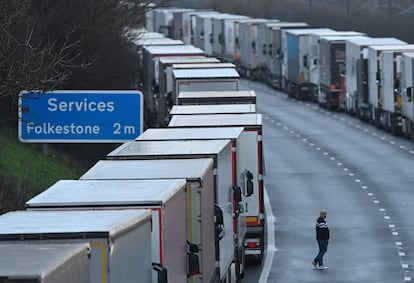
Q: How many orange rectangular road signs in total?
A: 0